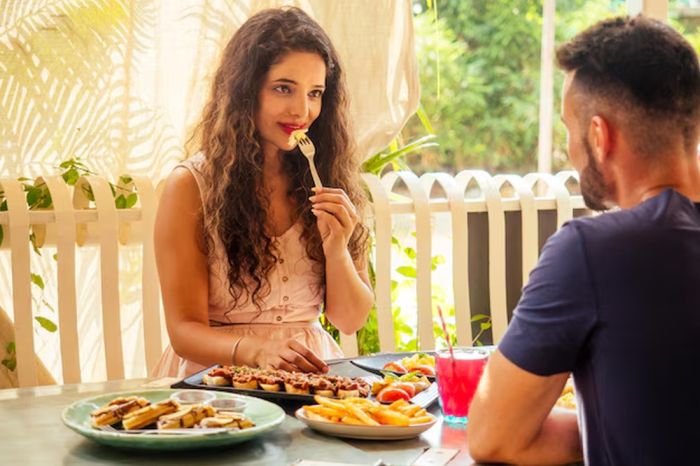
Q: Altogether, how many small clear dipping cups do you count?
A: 2